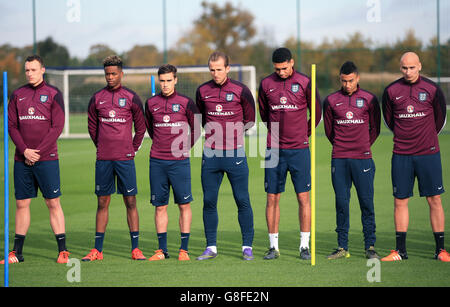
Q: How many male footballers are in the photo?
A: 7